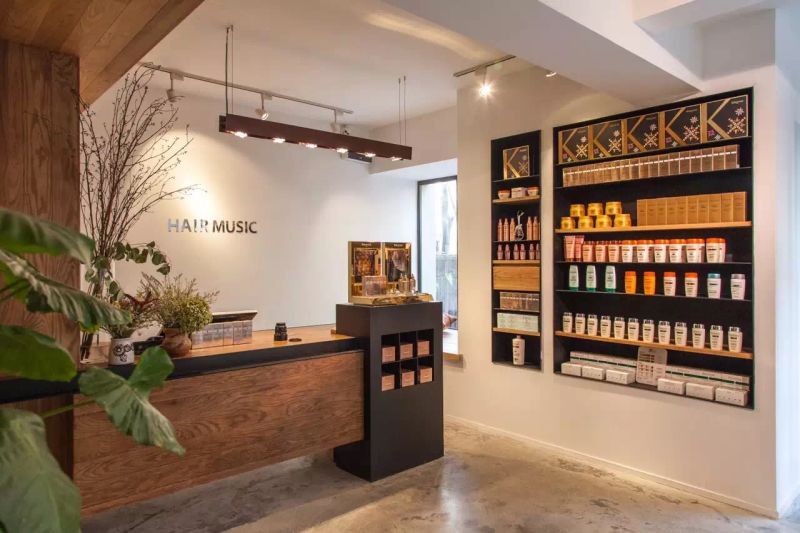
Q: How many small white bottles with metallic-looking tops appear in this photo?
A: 12